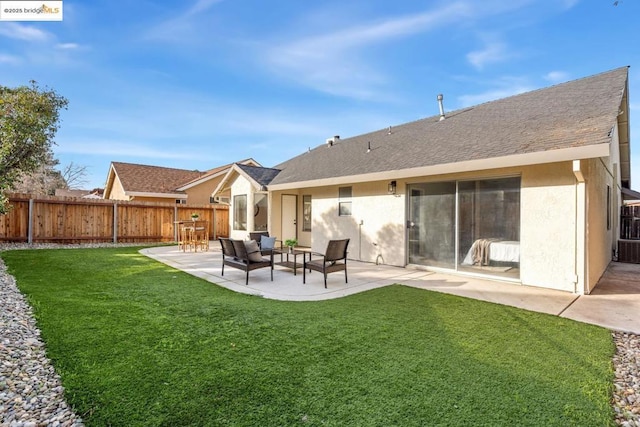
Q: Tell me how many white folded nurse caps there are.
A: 0